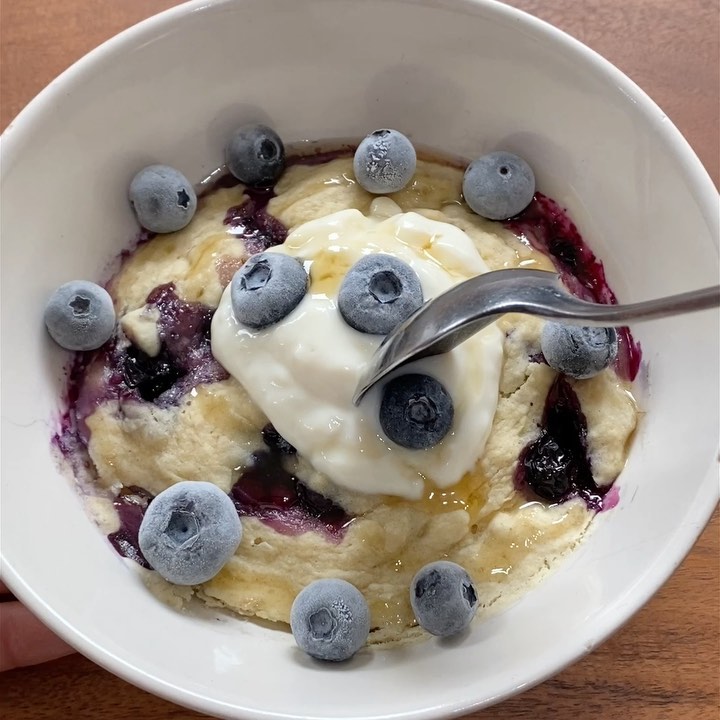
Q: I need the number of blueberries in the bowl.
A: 12